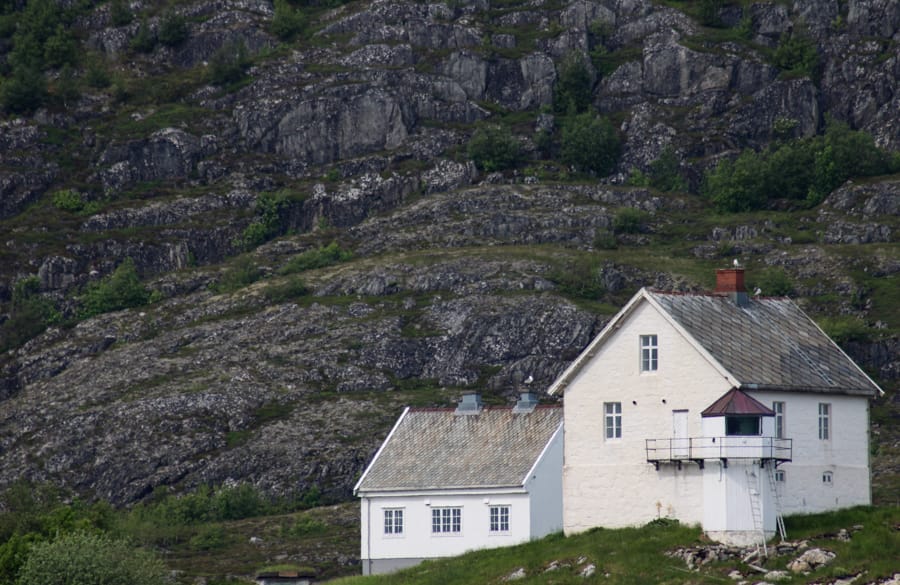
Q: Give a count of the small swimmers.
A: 0